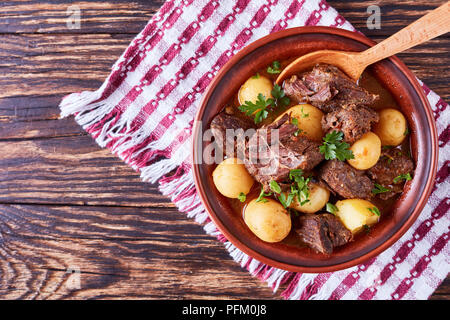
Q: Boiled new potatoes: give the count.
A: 8